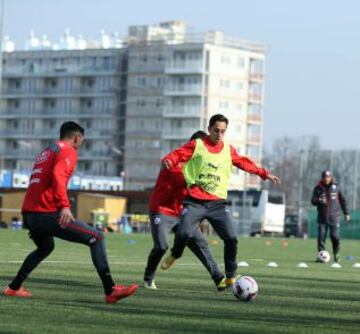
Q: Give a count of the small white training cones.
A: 5